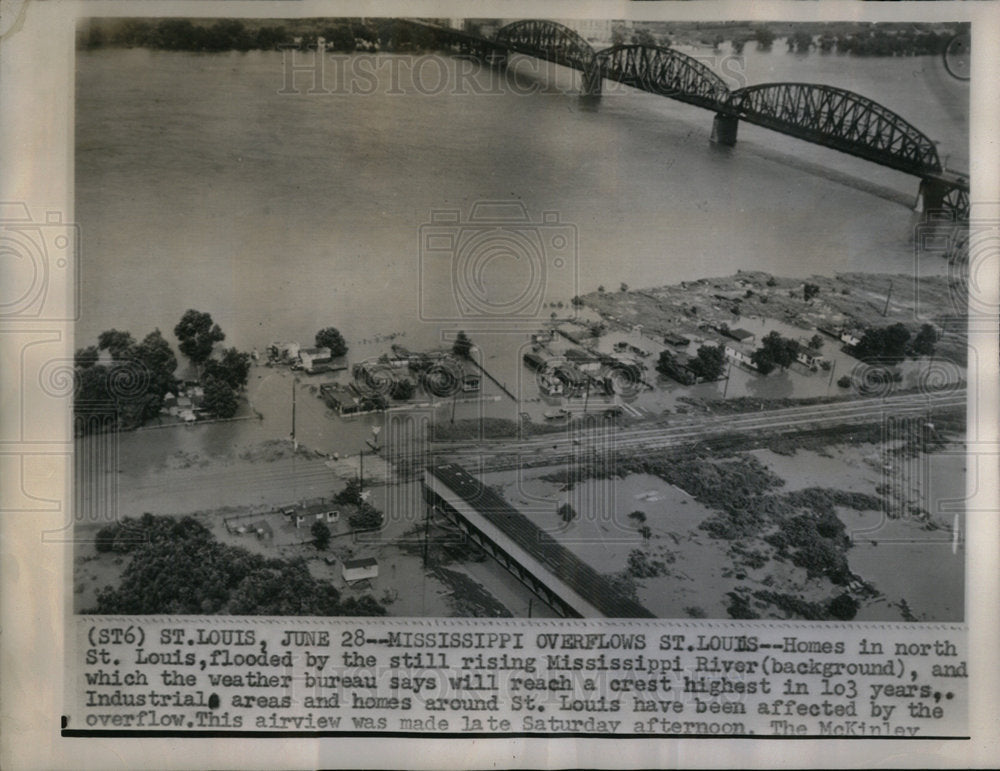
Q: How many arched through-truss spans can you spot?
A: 3